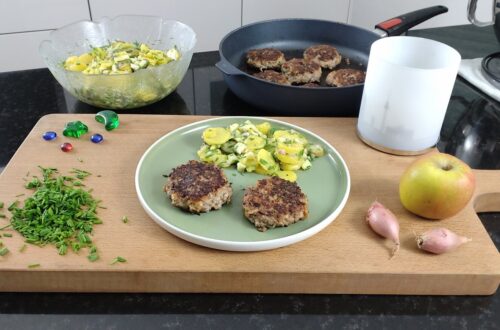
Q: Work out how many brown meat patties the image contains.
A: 8